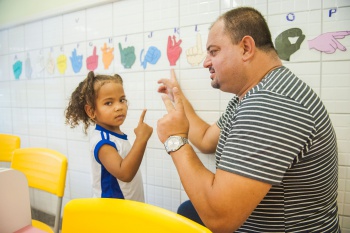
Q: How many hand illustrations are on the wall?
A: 14